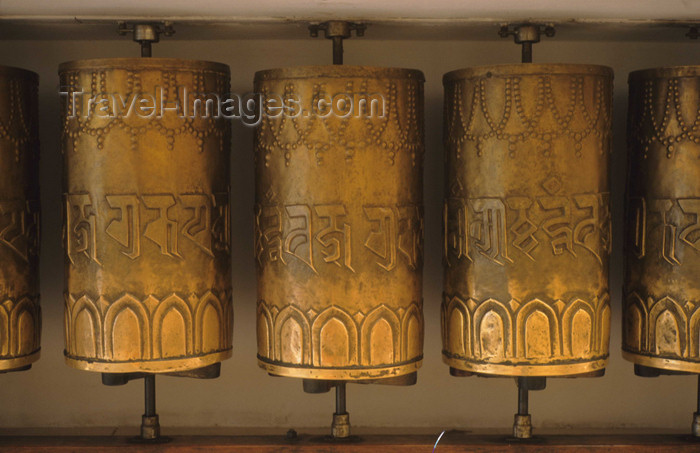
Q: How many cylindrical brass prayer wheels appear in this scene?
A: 5